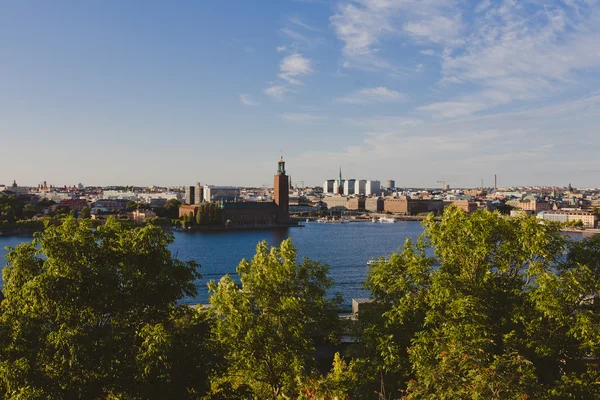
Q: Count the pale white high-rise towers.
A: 5